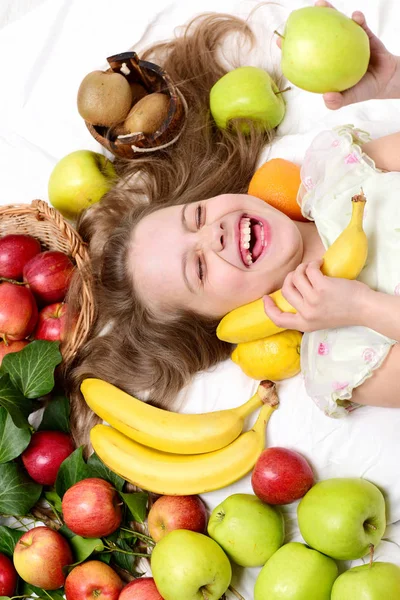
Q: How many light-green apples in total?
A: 8